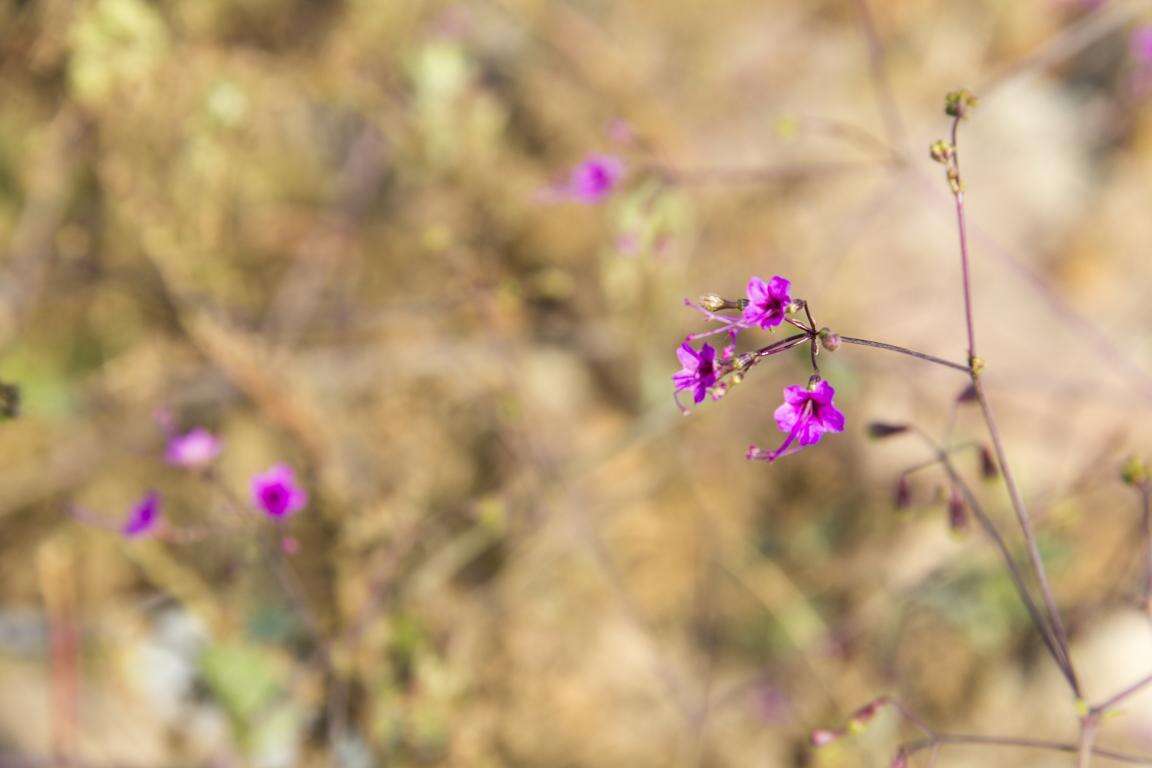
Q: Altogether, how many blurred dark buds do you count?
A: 5